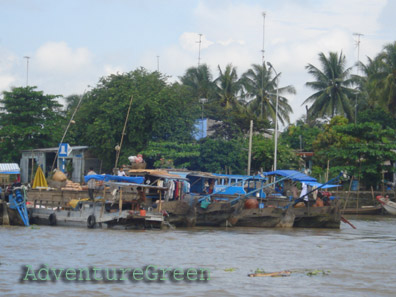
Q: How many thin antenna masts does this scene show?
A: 5